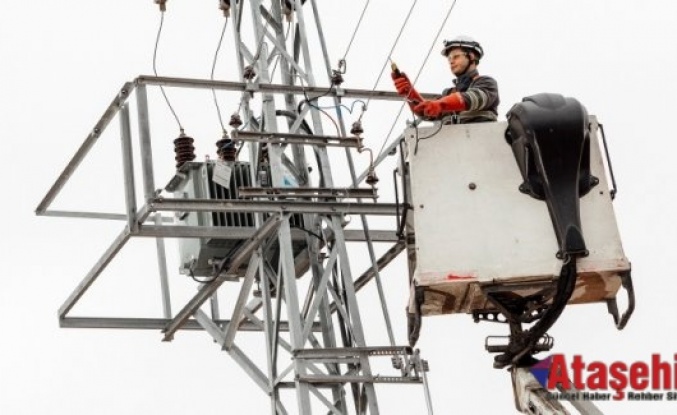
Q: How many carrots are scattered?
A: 0